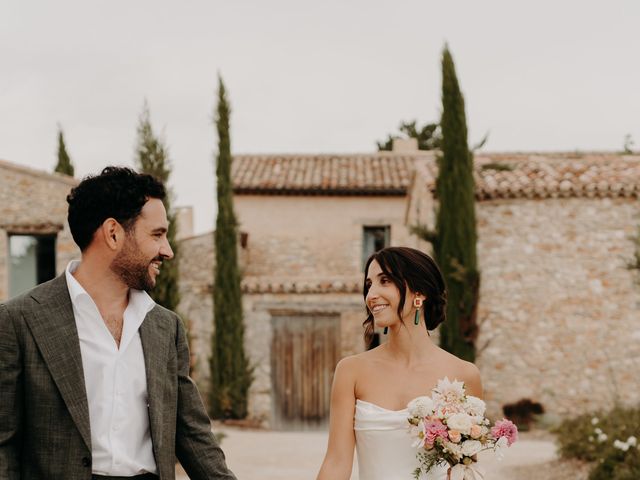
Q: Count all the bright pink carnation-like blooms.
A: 2